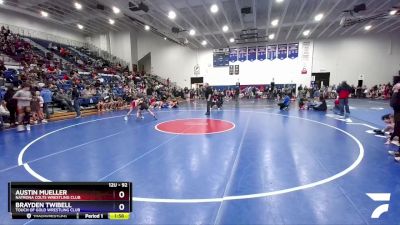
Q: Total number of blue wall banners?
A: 7